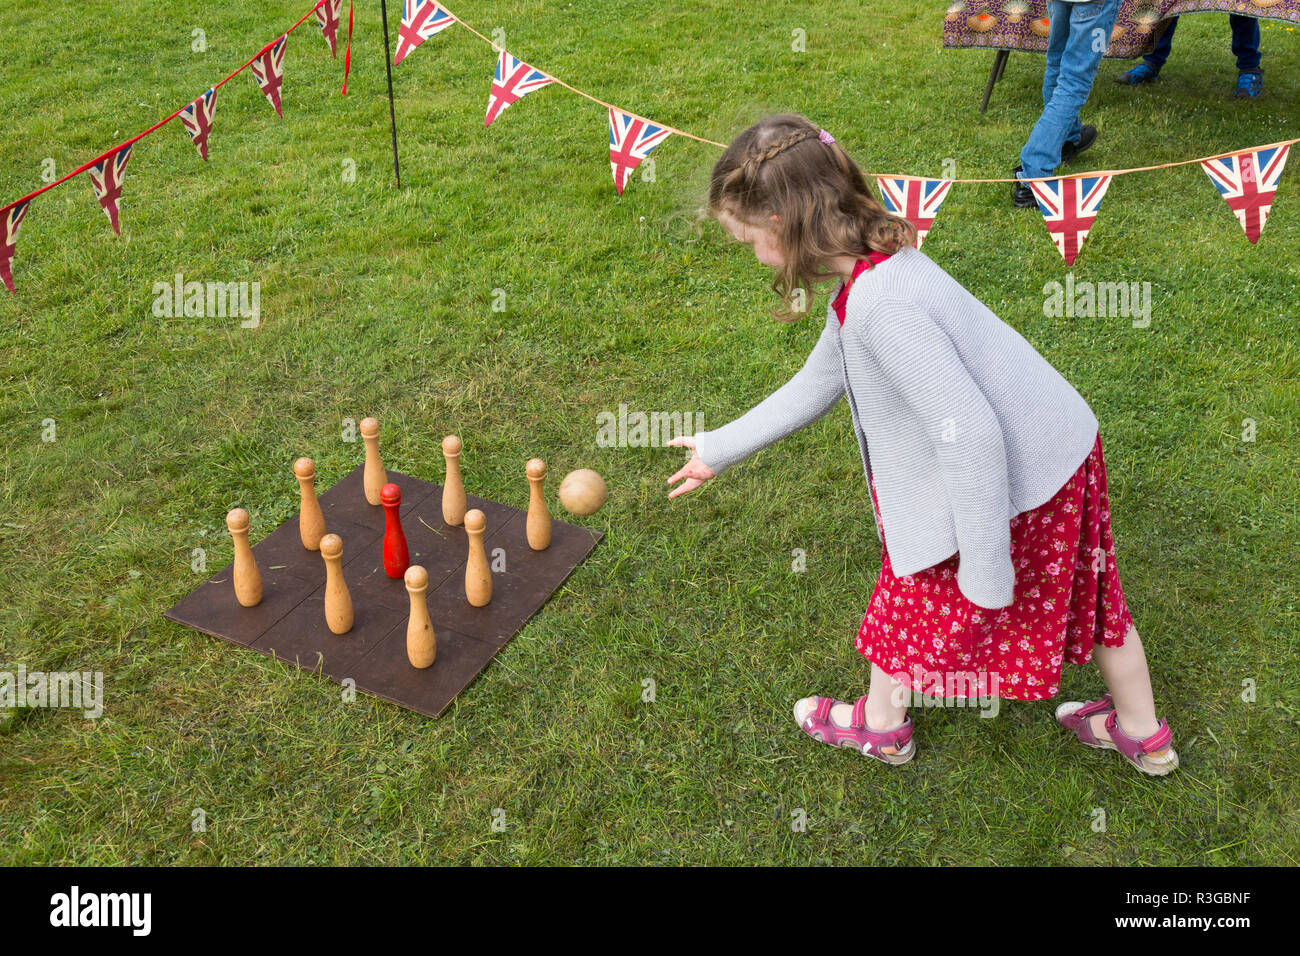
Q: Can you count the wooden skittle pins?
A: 9